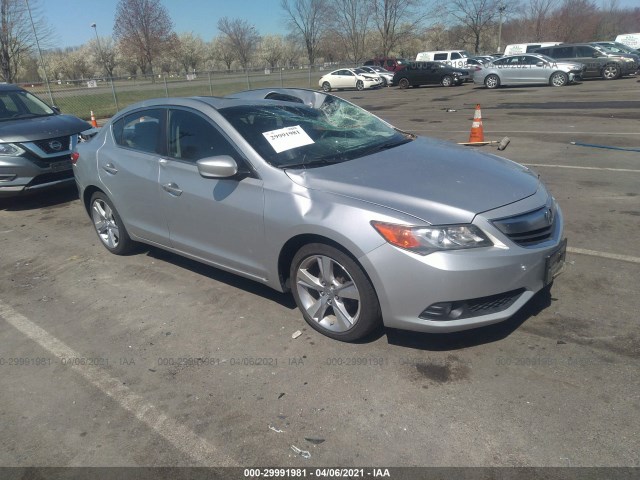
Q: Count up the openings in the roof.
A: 1